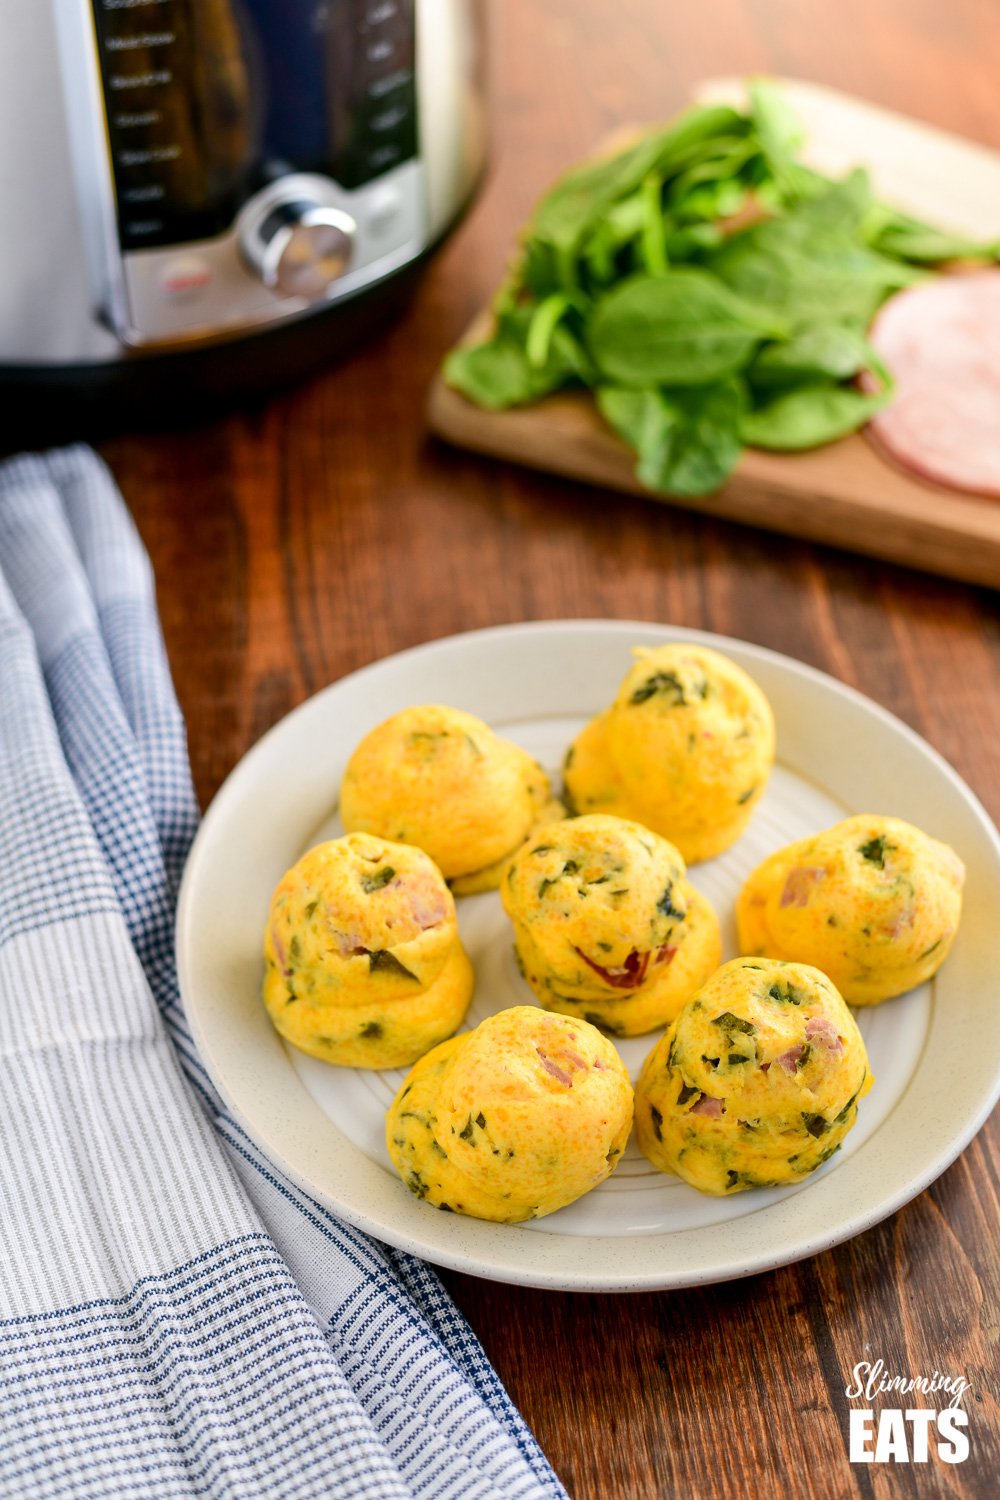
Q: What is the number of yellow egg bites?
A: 7